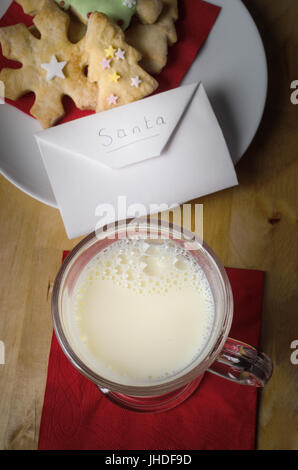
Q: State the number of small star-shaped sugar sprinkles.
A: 6